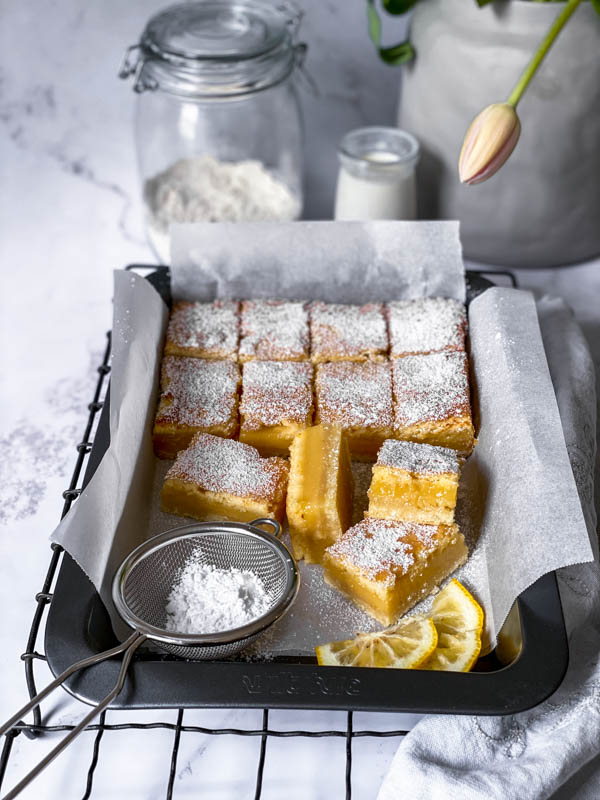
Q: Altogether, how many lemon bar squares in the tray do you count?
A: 12